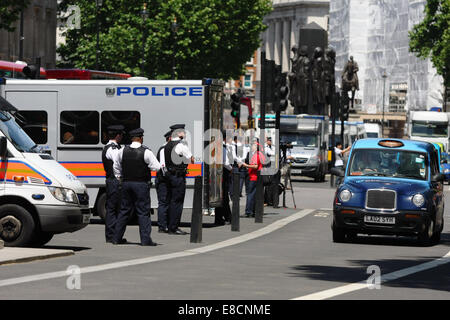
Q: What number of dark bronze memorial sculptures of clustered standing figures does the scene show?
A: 1